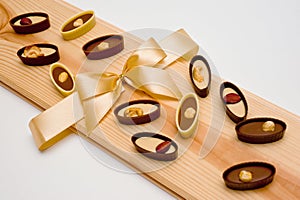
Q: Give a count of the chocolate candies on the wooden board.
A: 12